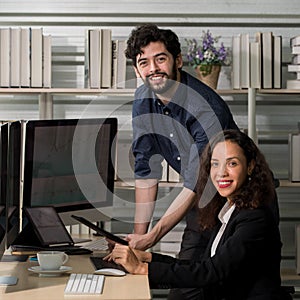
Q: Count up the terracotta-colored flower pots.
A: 1